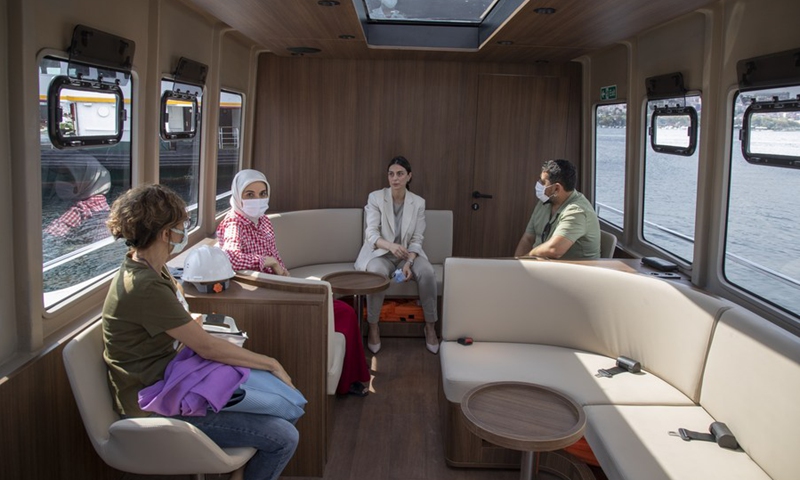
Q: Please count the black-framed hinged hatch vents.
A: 4